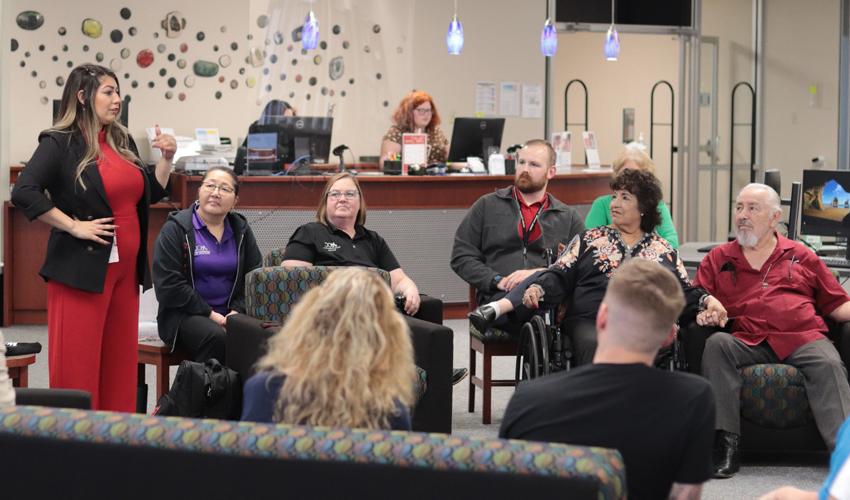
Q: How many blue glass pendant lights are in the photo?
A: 4